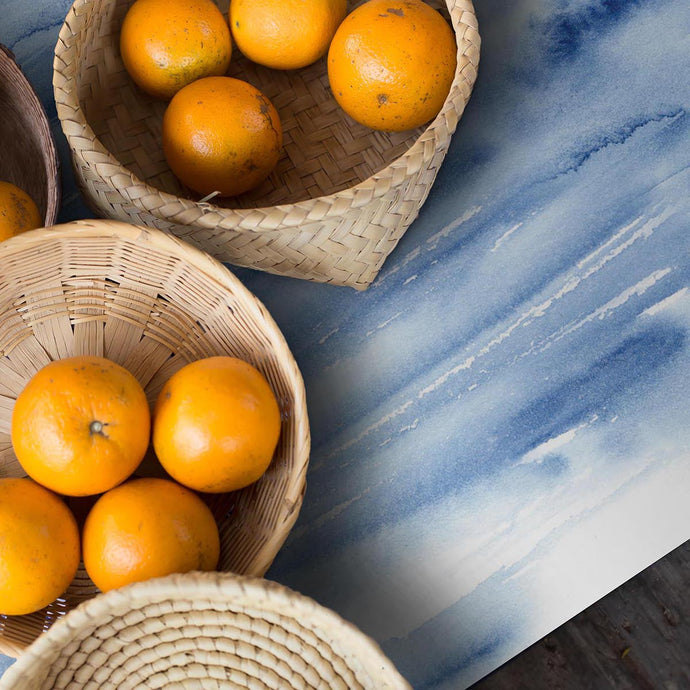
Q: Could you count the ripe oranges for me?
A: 9